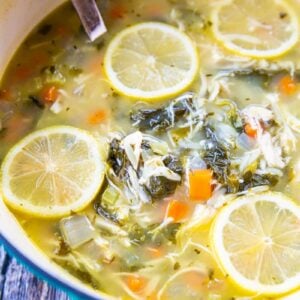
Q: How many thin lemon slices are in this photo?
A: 4